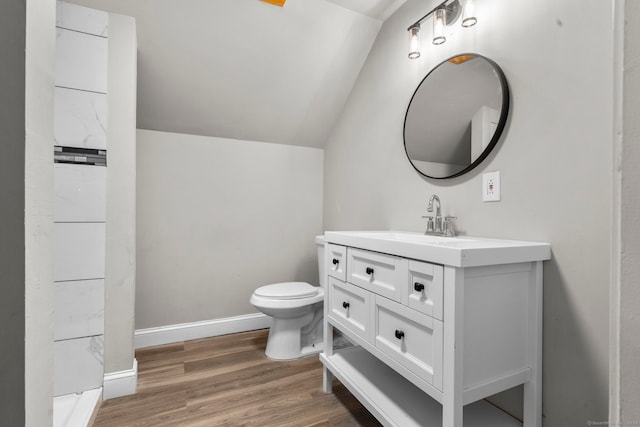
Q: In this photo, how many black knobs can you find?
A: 5